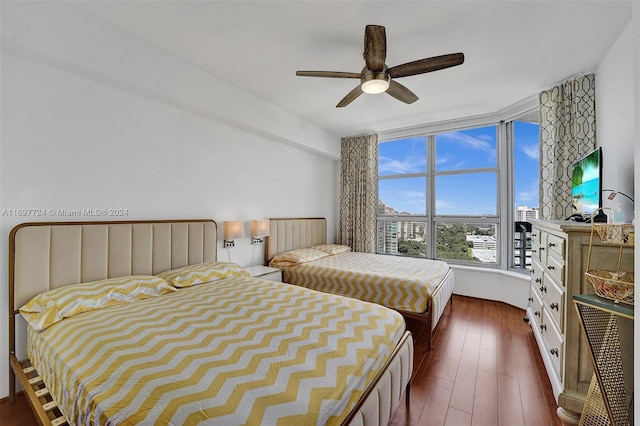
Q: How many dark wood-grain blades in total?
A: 5